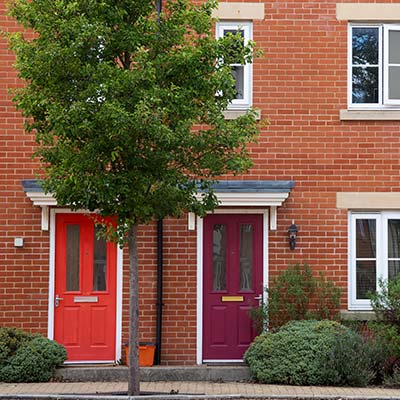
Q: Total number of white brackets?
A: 3